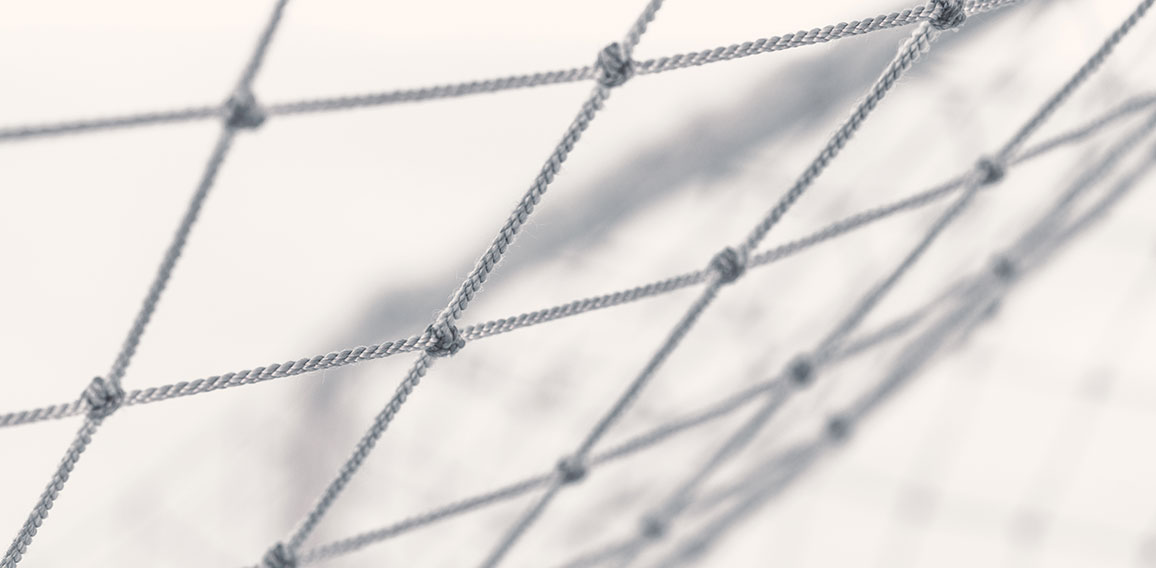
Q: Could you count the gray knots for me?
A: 13